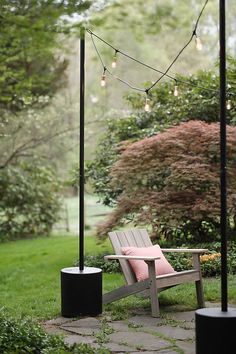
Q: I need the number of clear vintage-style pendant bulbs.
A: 6